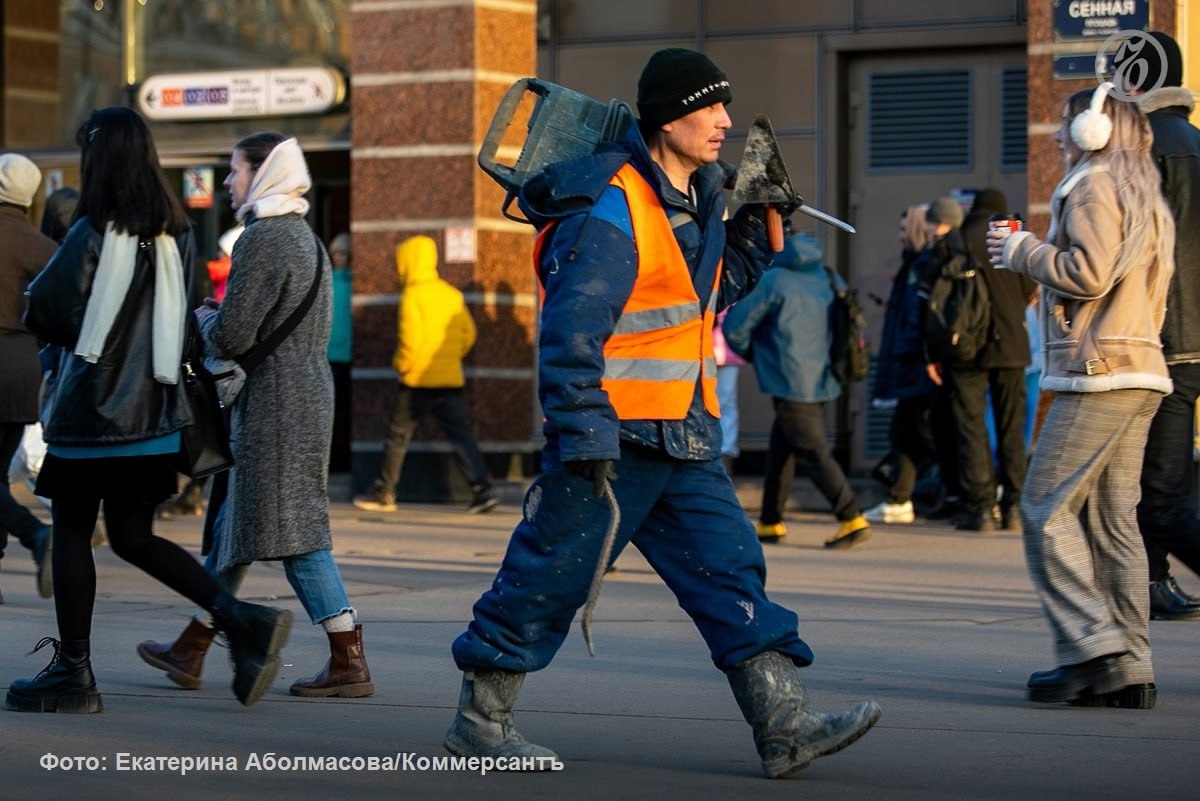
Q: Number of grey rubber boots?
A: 2